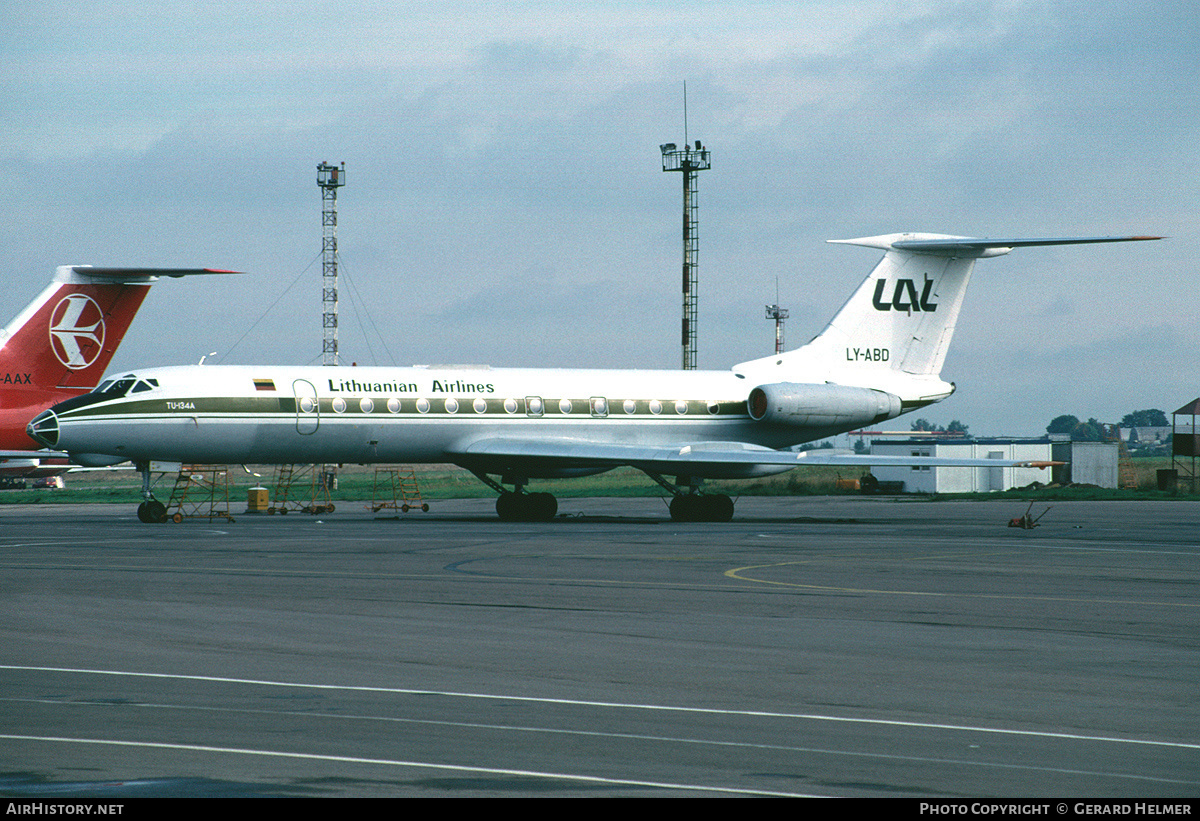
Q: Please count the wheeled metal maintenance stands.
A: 3